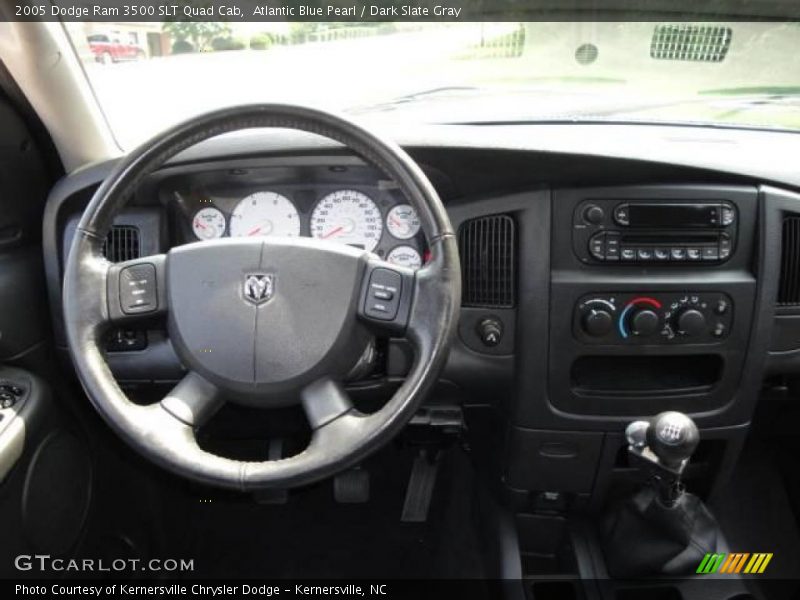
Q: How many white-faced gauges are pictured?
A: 5